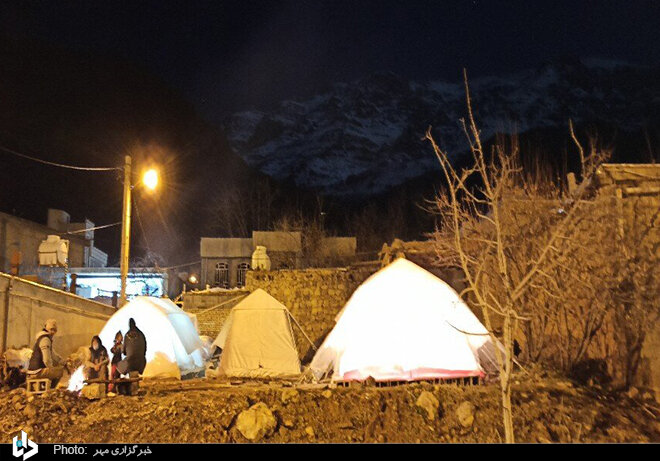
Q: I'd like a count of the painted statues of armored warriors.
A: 0